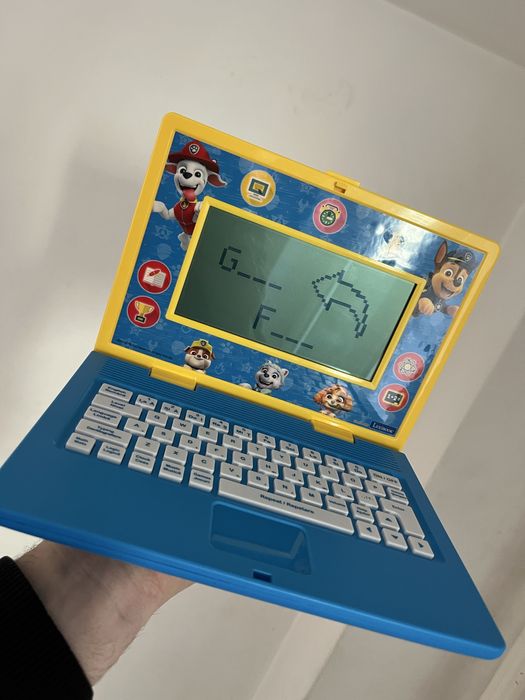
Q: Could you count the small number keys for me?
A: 10